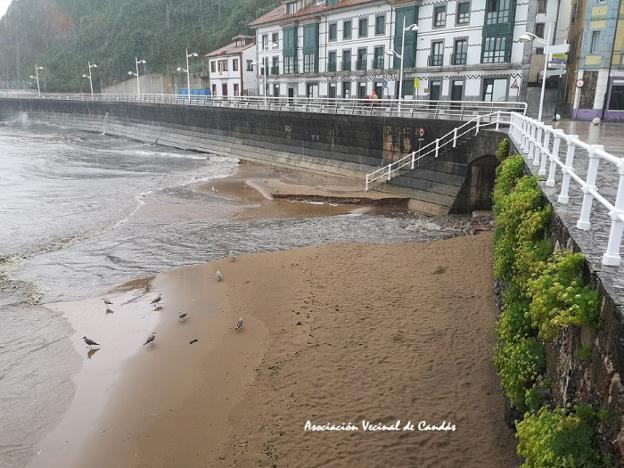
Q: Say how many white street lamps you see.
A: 7